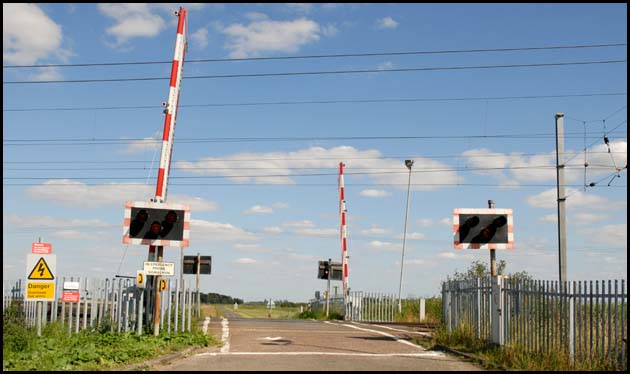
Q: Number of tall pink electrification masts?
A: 0